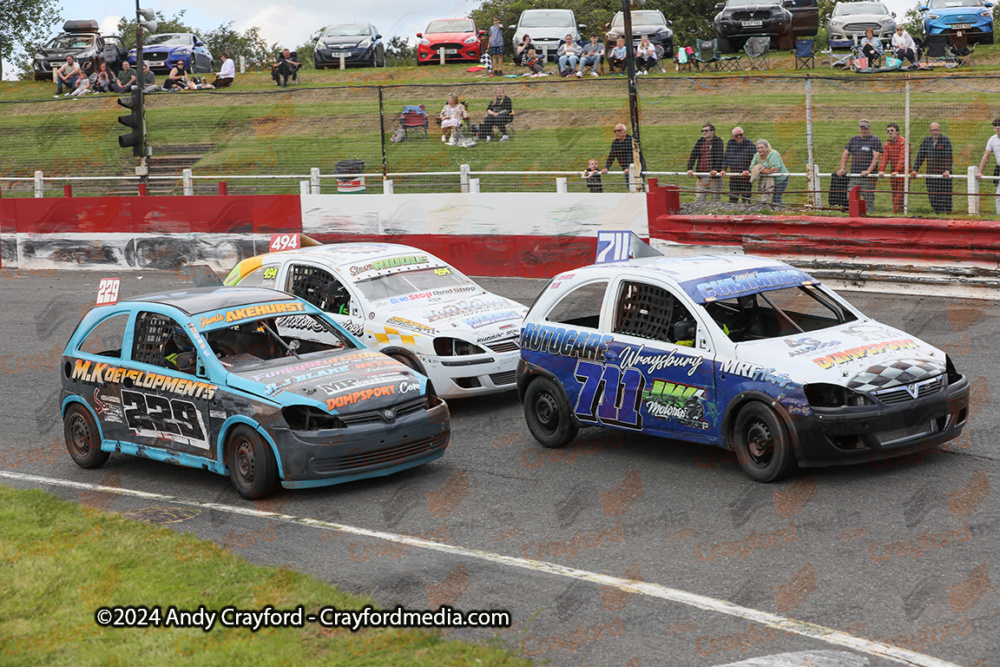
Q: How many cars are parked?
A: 9